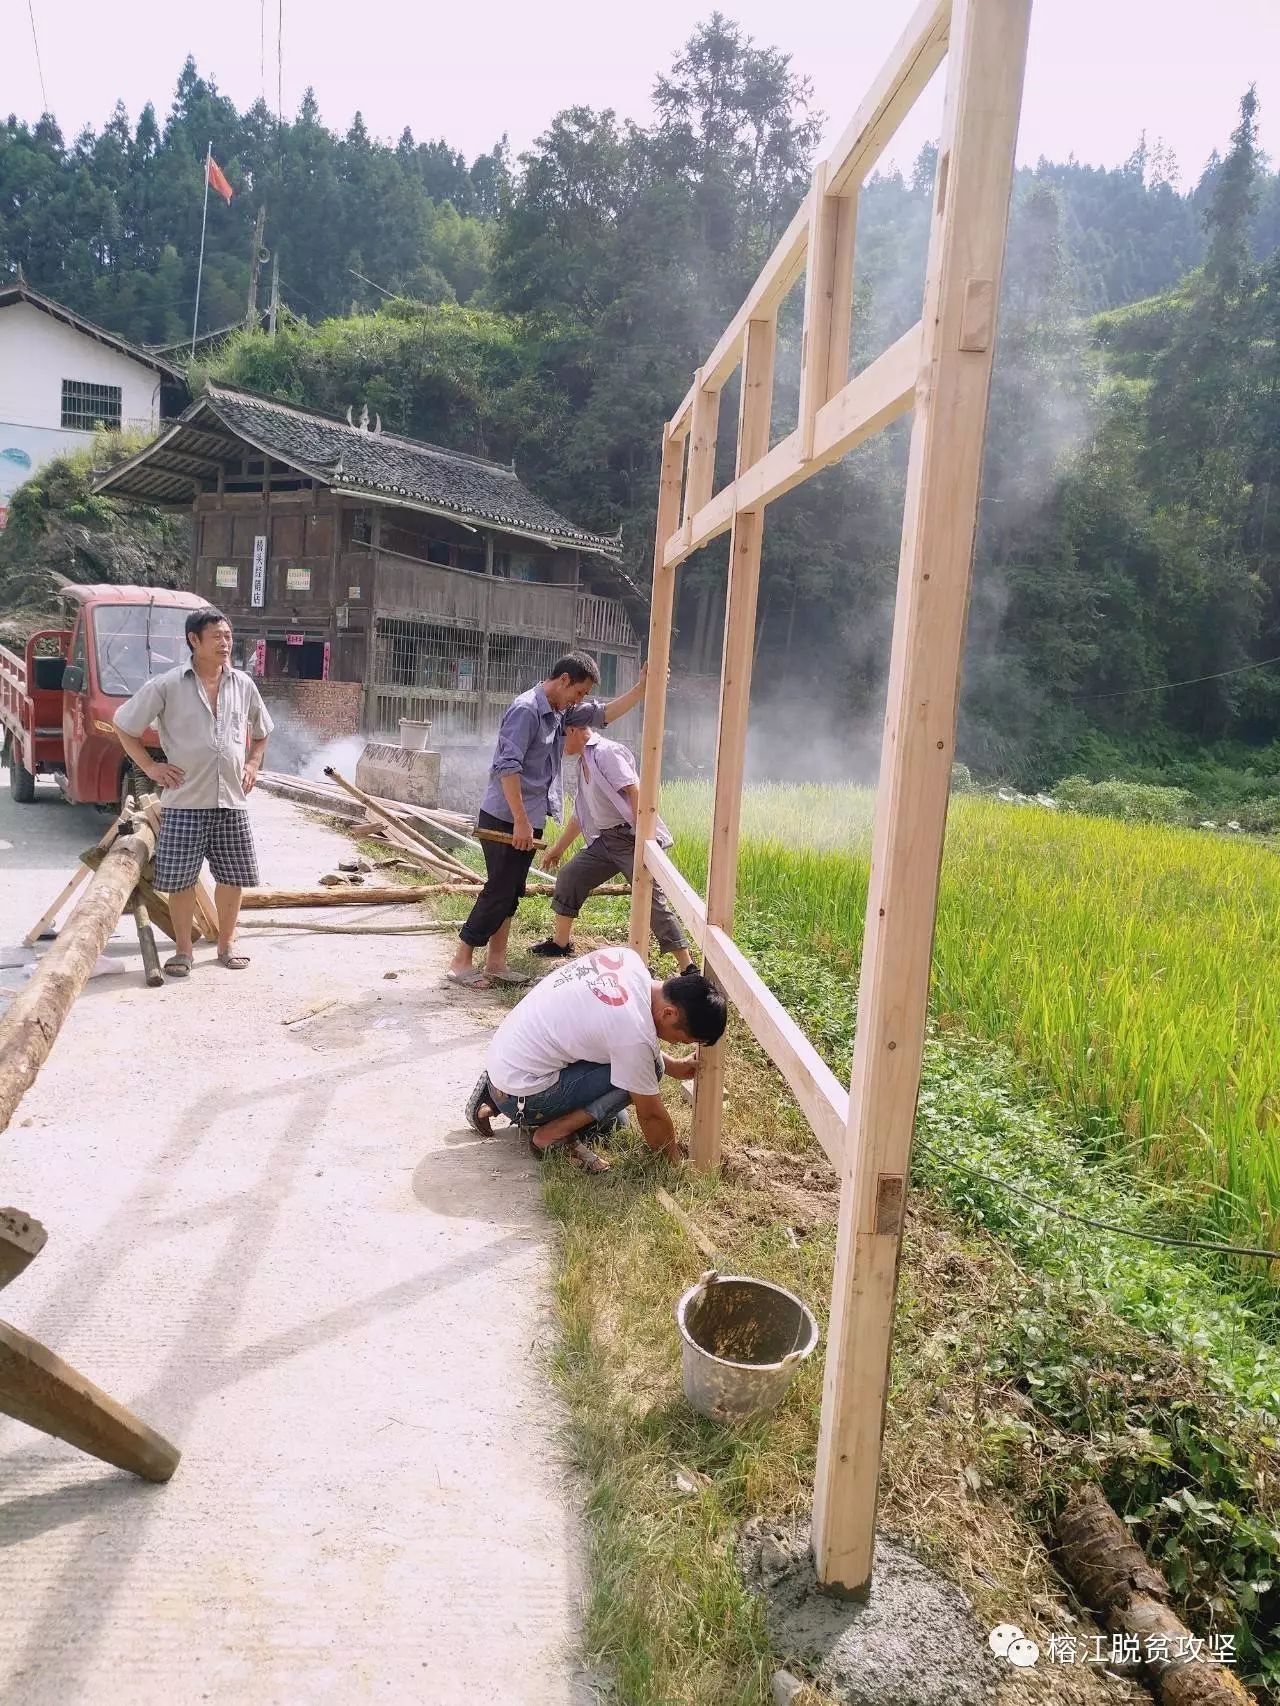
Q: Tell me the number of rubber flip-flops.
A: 6